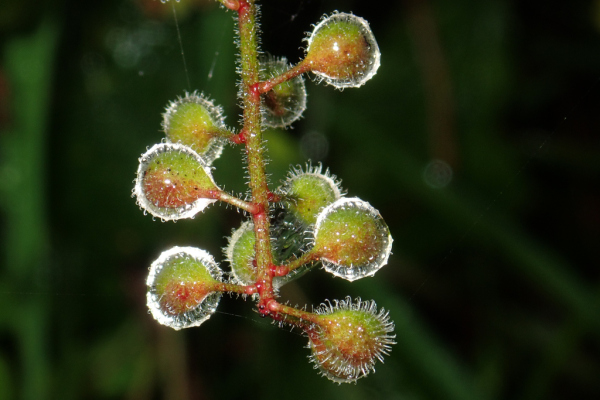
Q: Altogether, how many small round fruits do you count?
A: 9